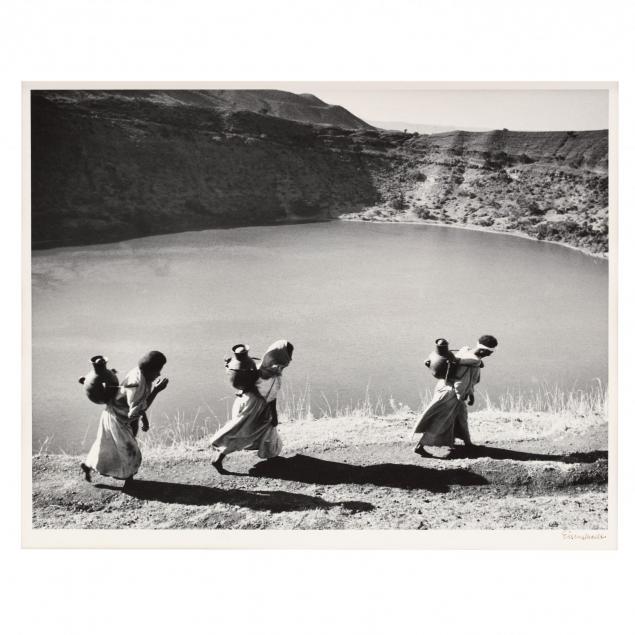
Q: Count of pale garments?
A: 3